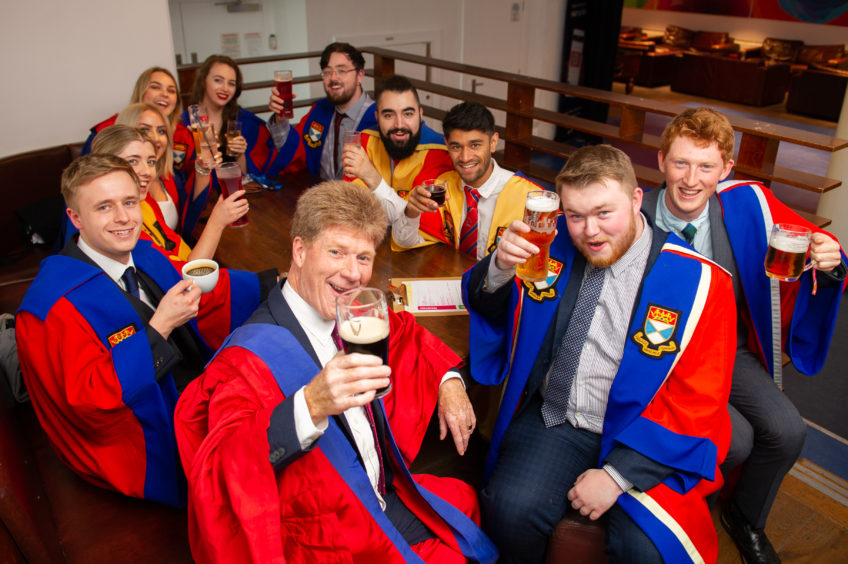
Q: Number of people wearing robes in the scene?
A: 11